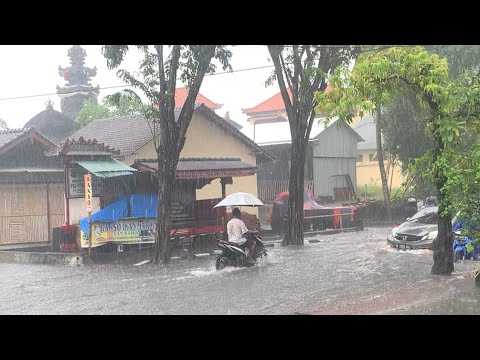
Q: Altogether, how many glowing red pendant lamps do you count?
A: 0